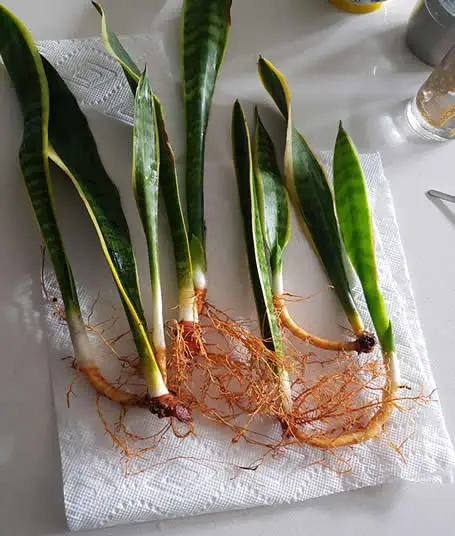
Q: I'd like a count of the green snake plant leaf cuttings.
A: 9